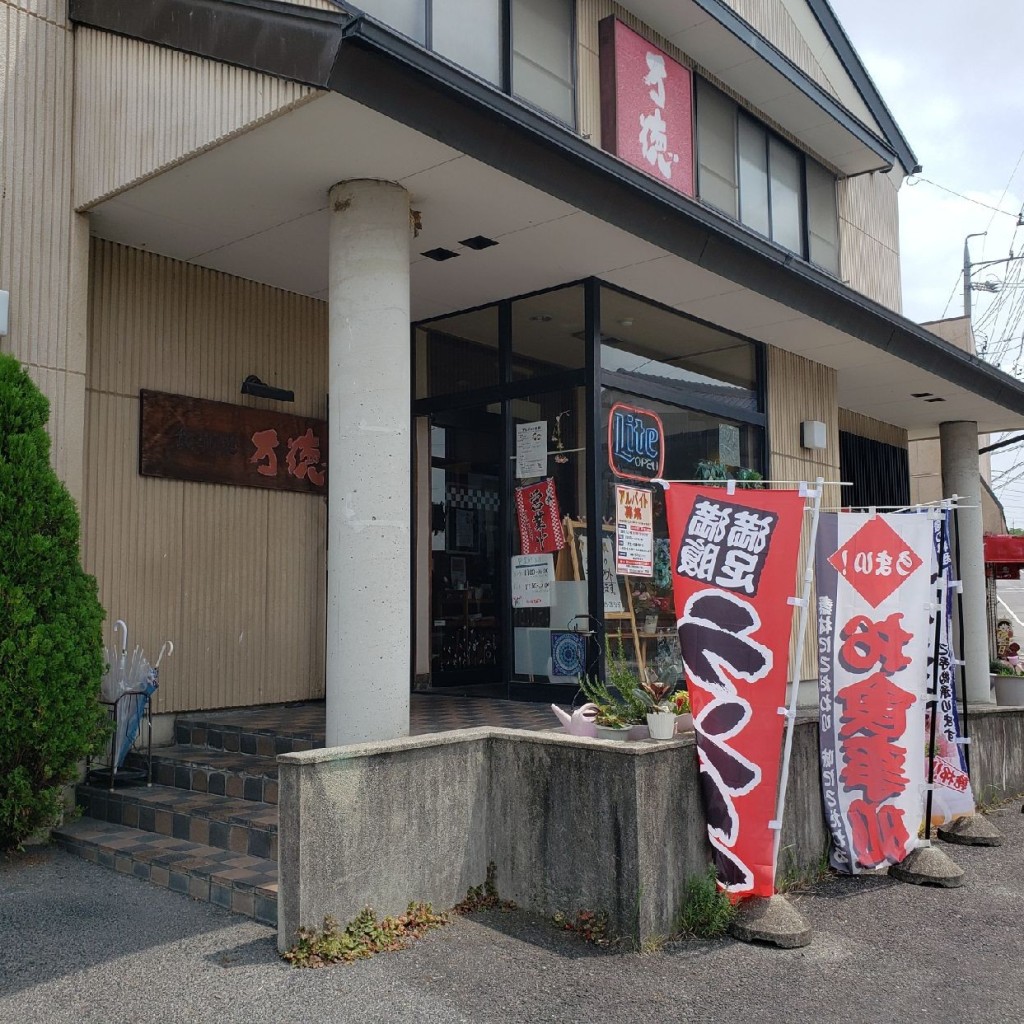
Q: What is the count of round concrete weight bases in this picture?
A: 3